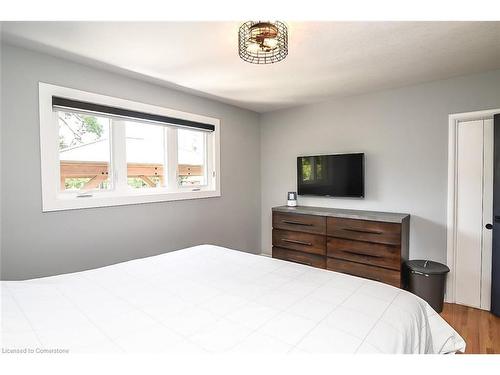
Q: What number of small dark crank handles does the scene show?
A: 2